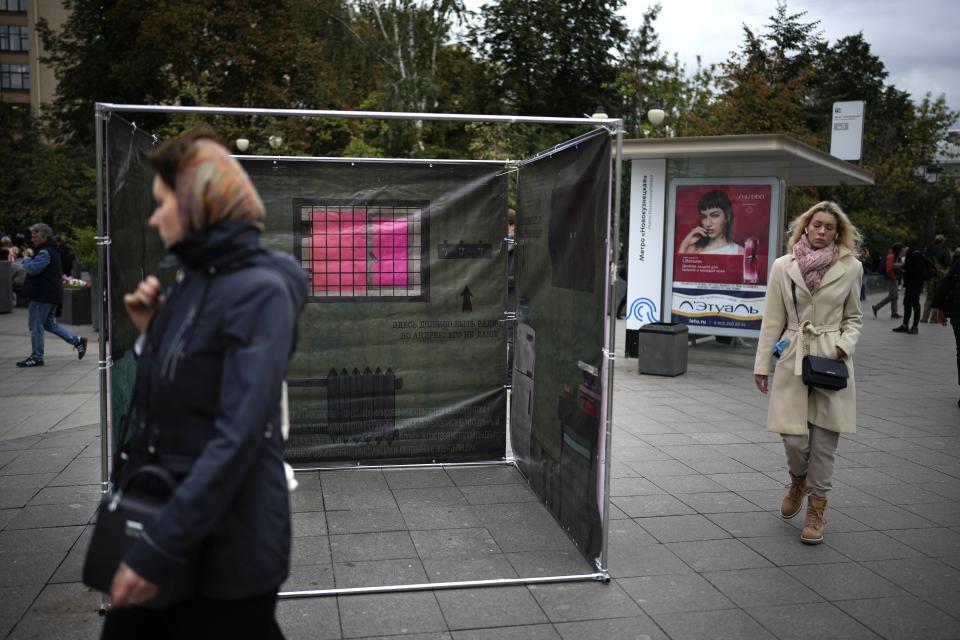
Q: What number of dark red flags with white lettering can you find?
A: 0